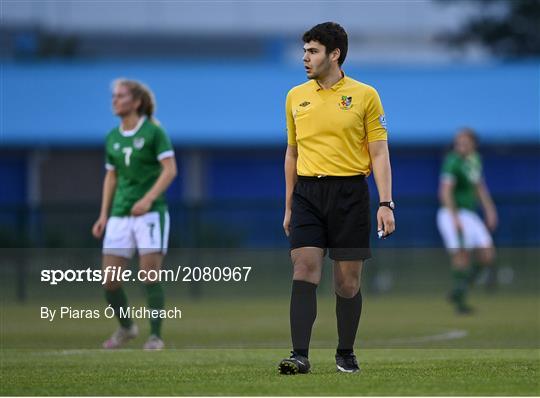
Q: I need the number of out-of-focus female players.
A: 2